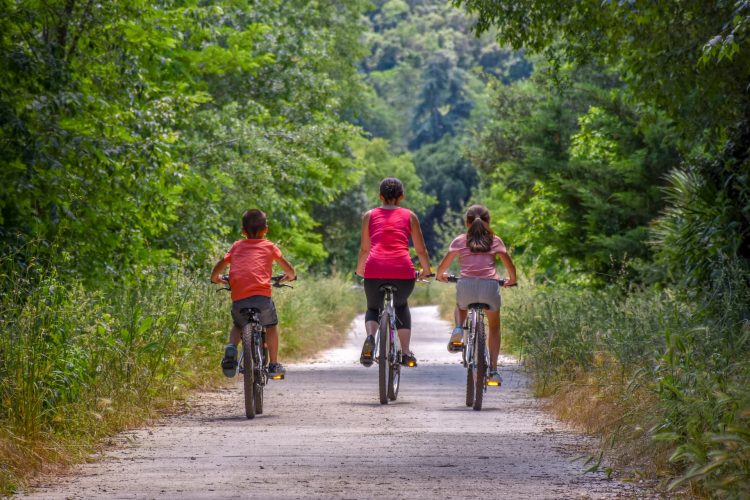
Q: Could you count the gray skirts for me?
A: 1